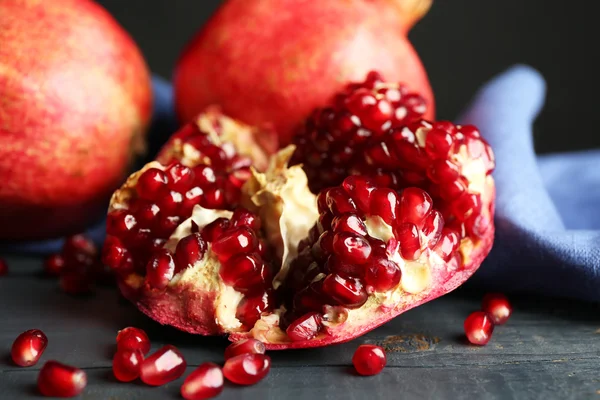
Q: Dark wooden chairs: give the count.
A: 0